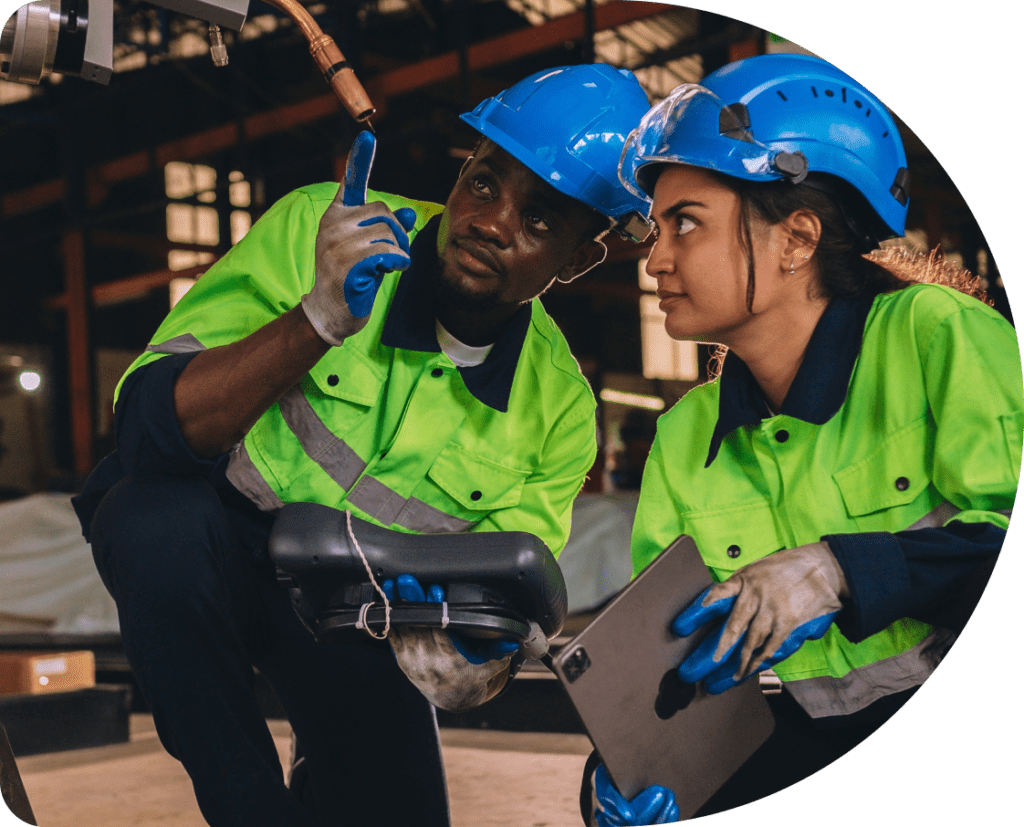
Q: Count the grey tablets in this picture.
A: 1